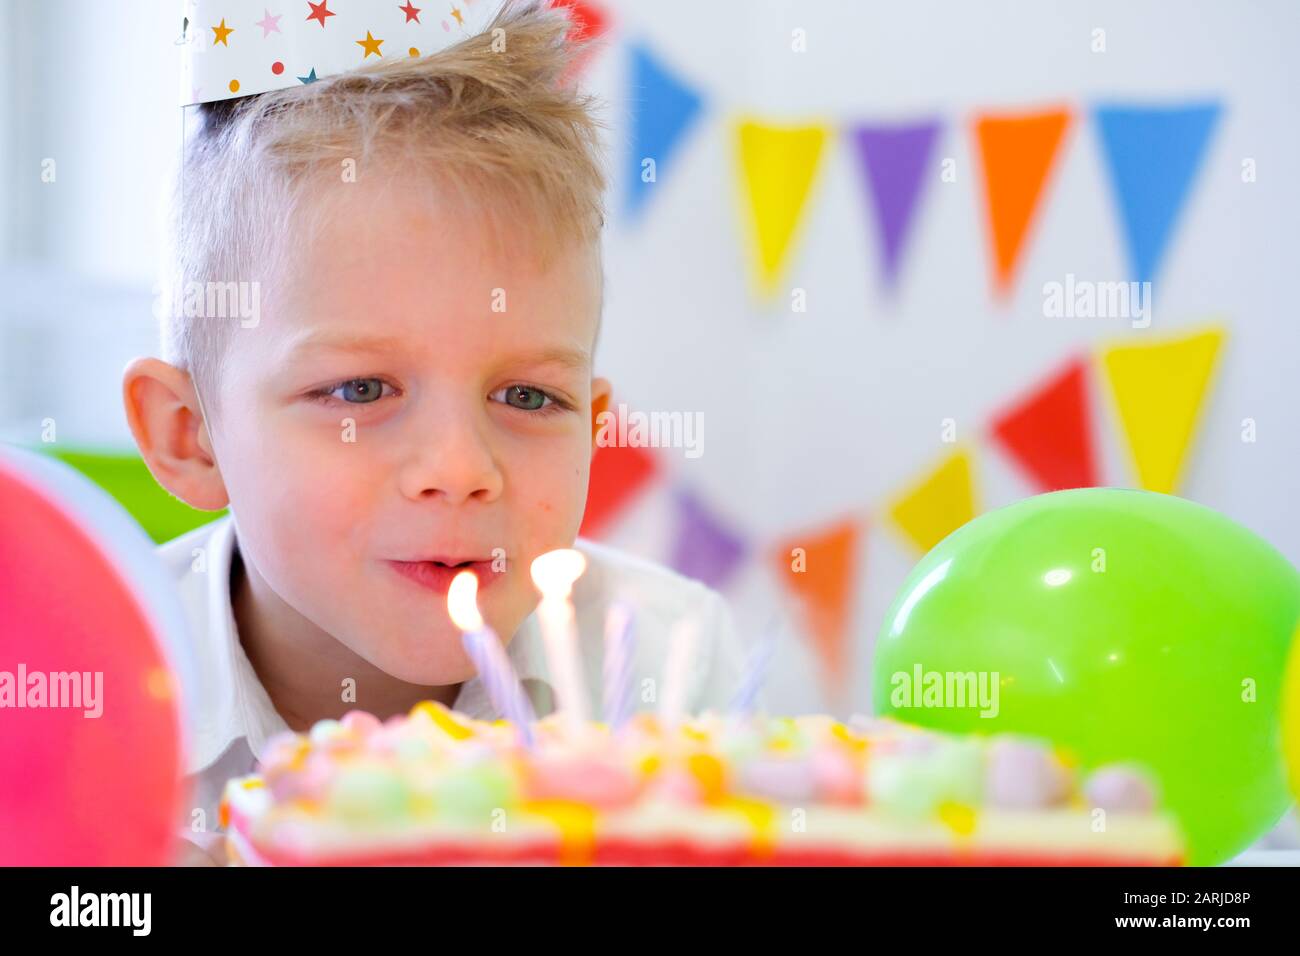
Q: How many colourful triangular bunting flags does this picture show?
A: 12